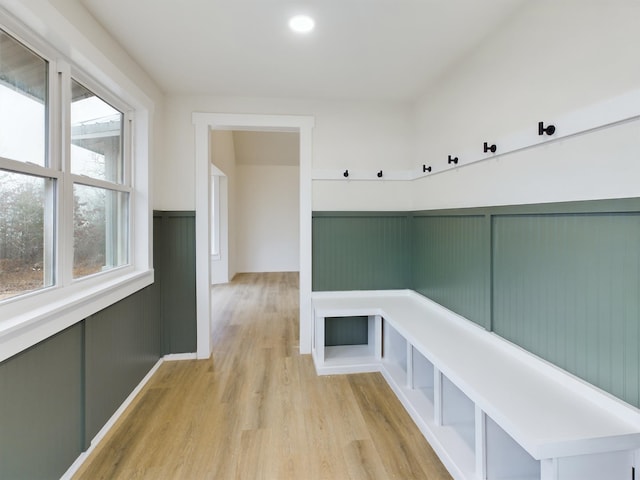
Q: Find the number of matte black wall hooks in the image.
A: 6